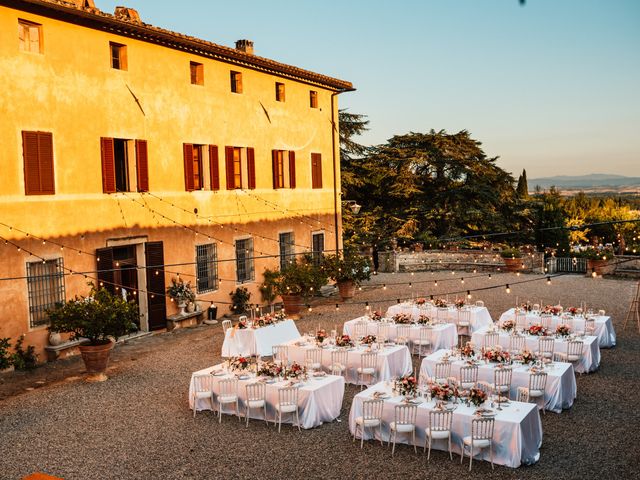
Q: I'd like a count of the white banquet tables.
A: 9